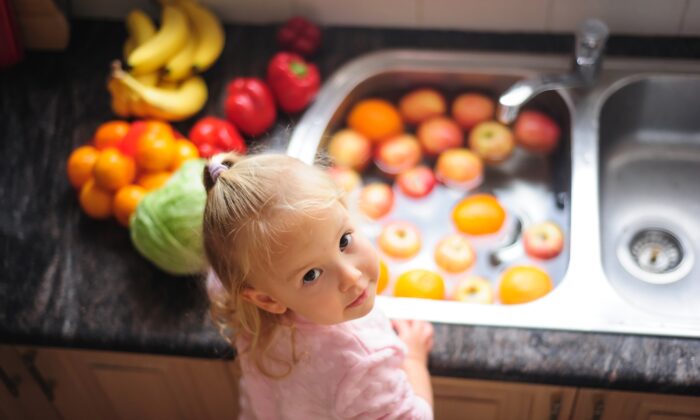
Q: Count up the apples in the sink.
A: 15